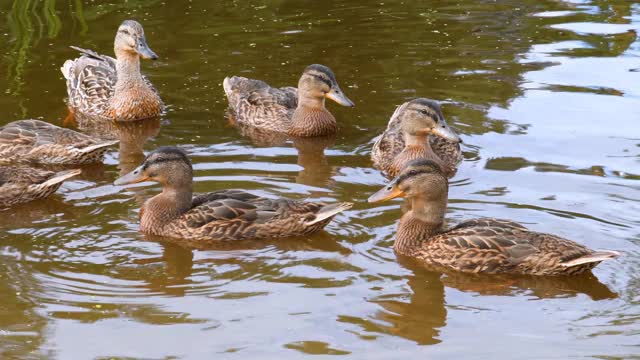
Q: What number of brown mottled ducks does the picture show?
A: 7